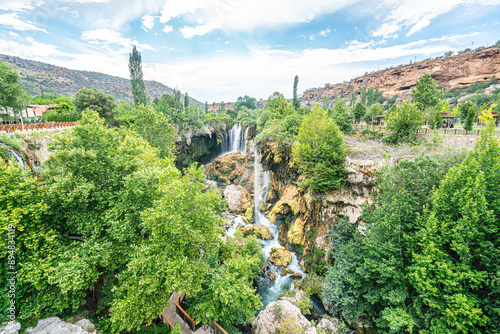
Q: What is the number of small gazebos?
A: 3